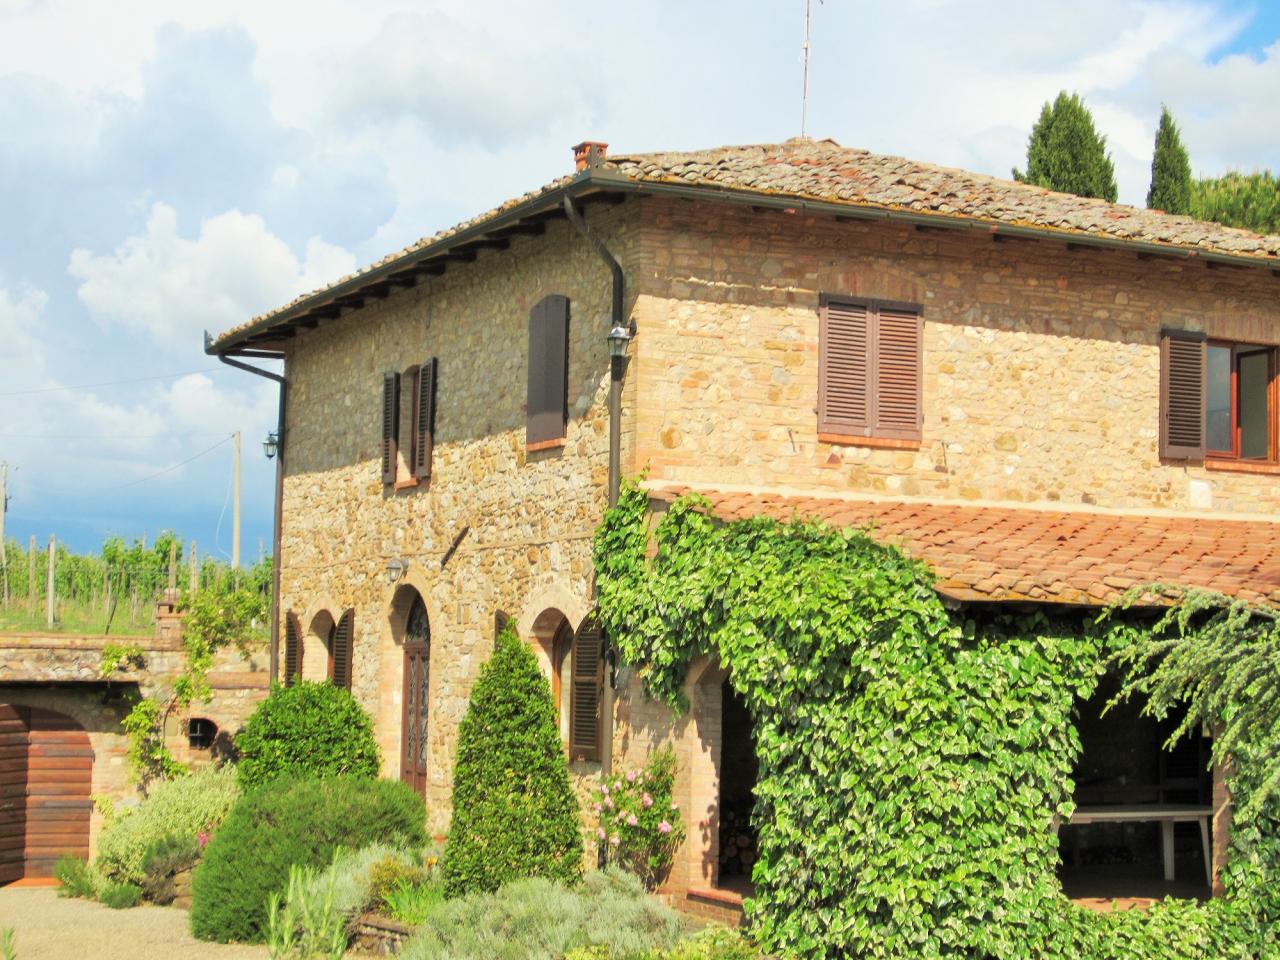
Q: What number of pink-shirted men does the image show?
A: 0